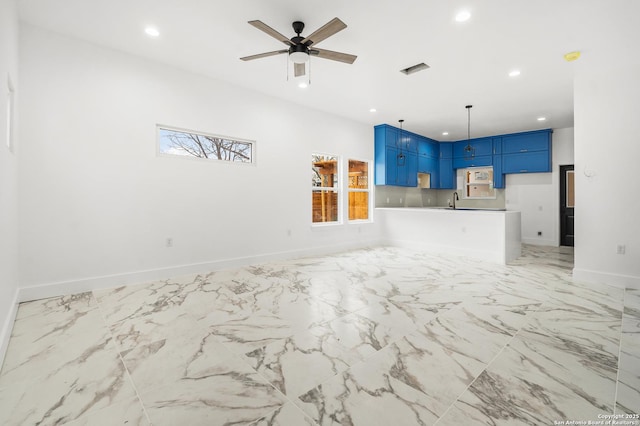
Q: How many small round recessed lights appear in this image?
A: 7